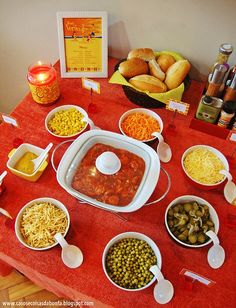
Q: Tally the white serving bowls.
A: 6